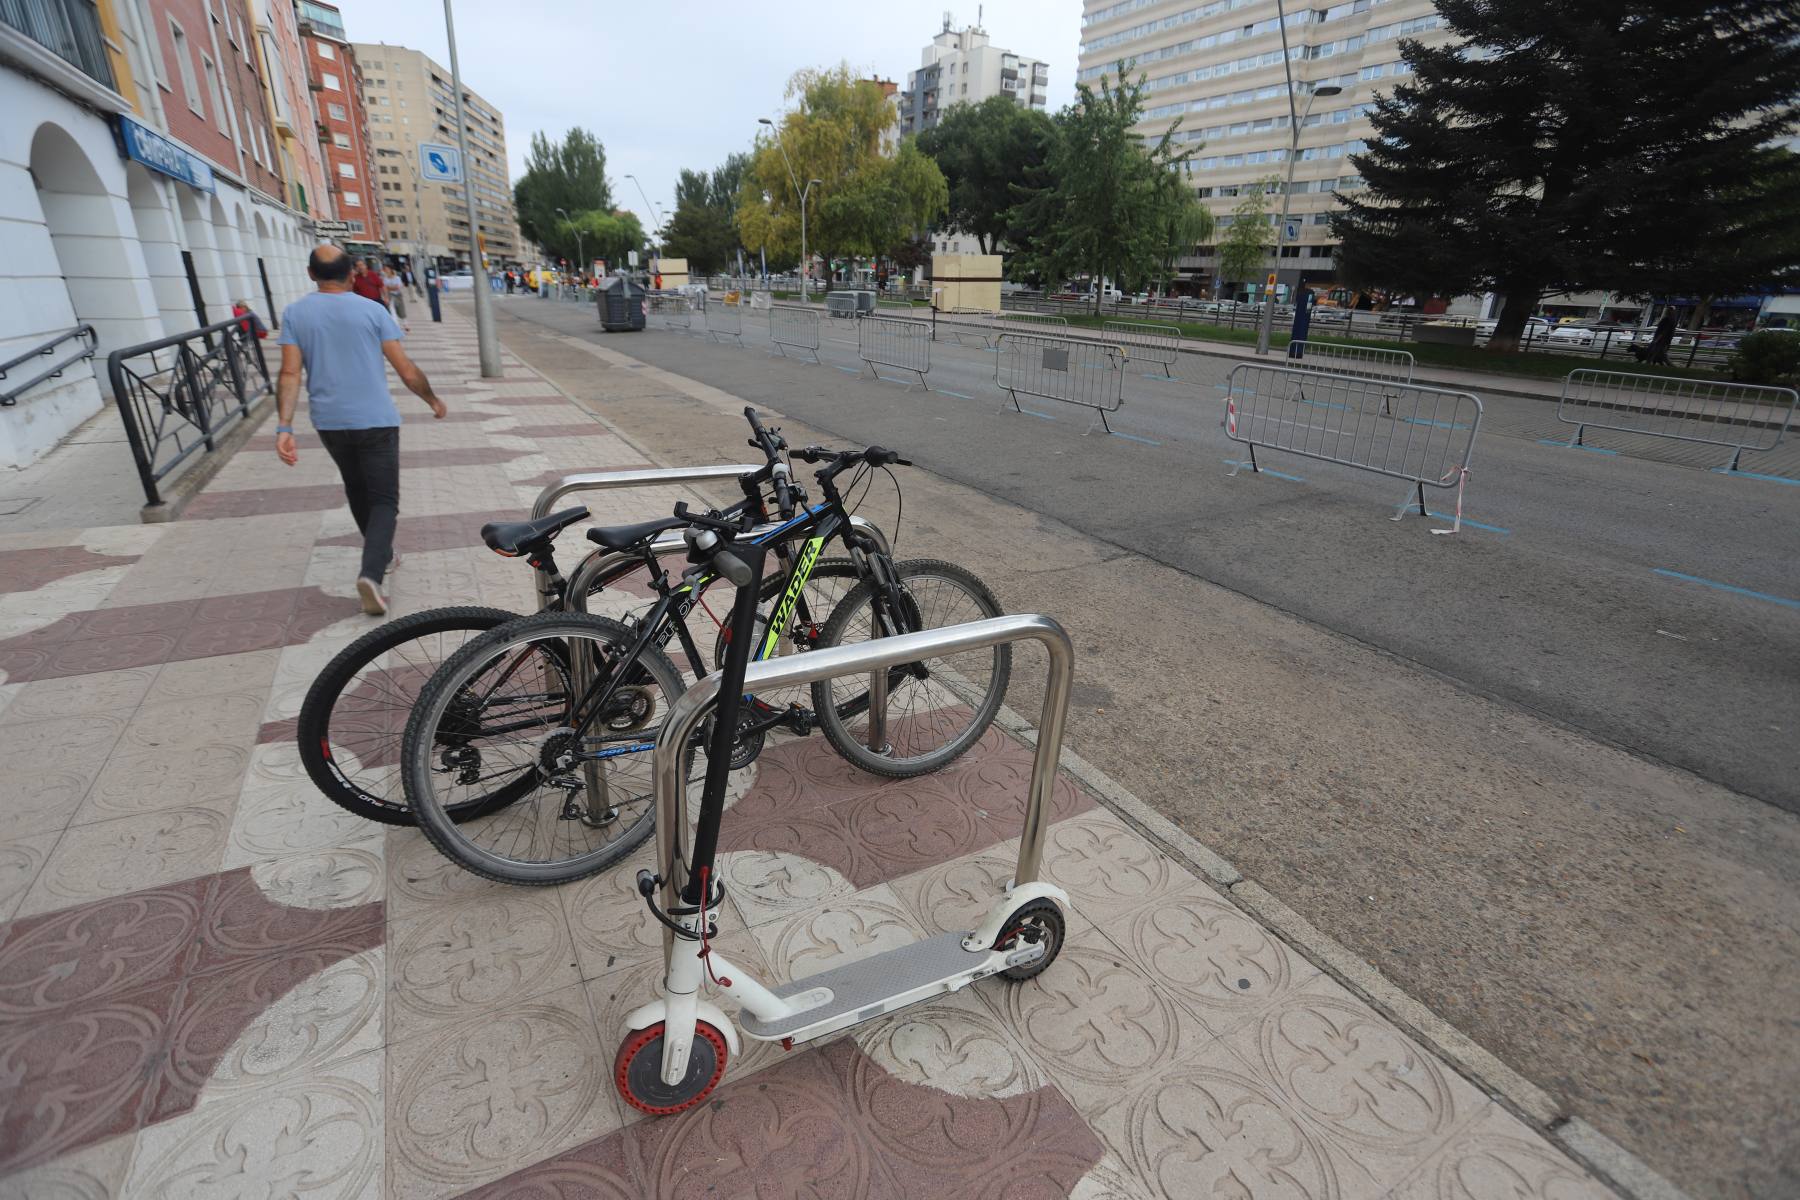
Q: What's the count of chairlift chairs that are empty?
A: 0